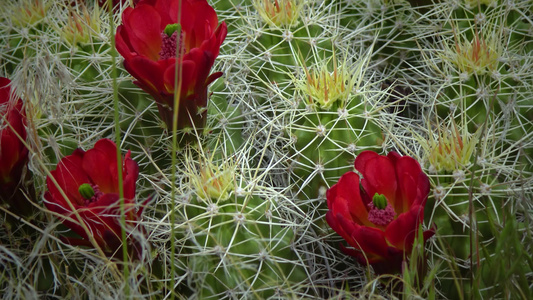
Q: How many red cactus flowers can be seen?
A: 4